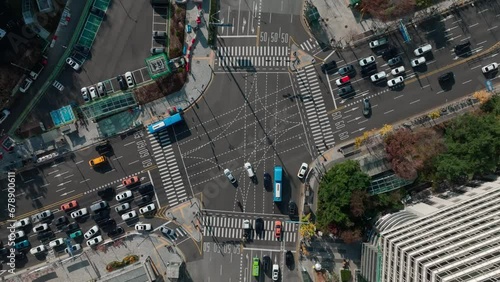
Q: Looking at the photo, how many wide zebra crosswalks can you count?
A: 4